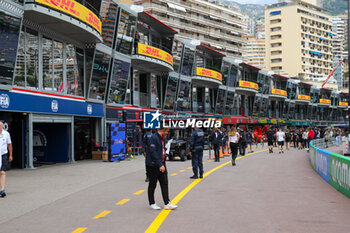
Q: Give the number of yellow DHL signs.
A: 8